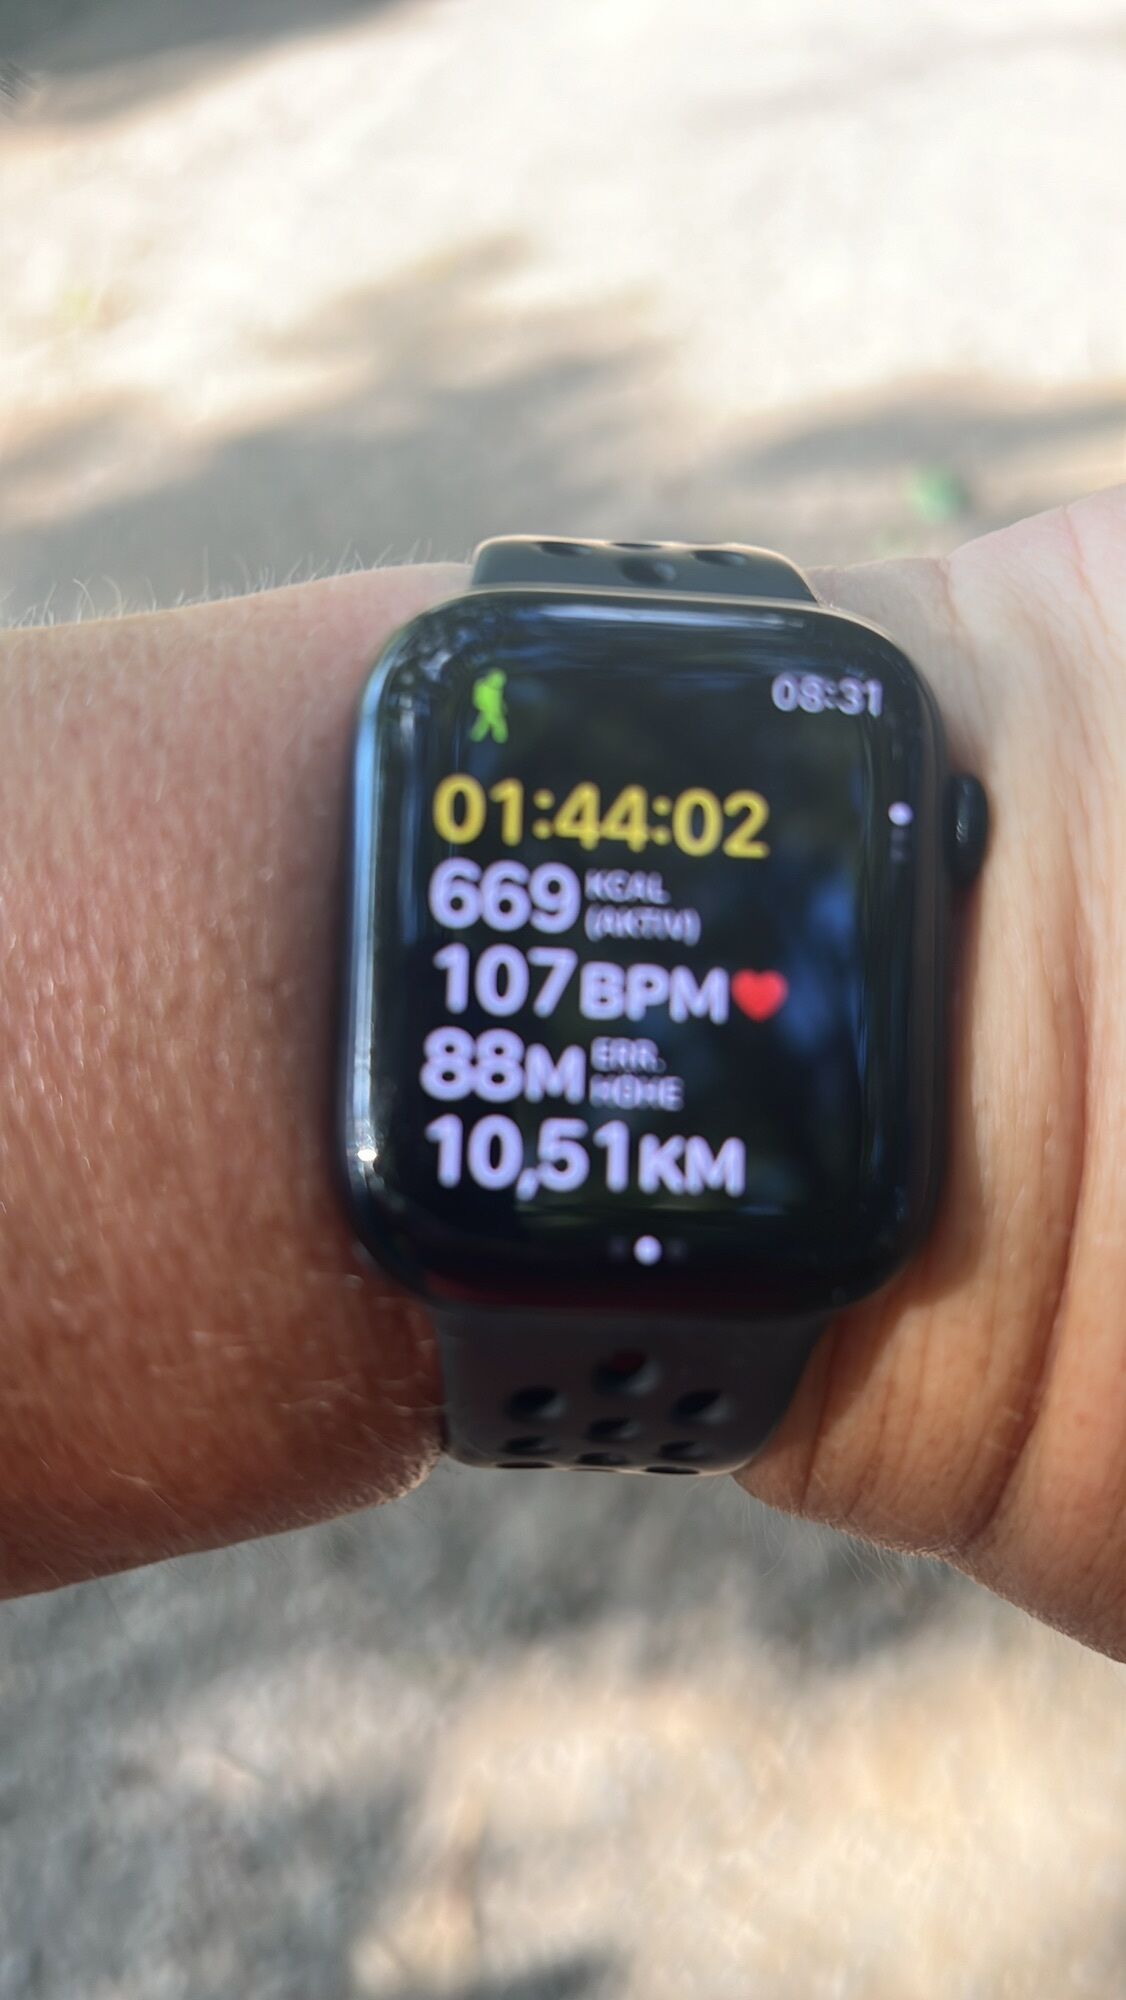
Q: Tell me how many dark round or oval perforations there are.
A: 13